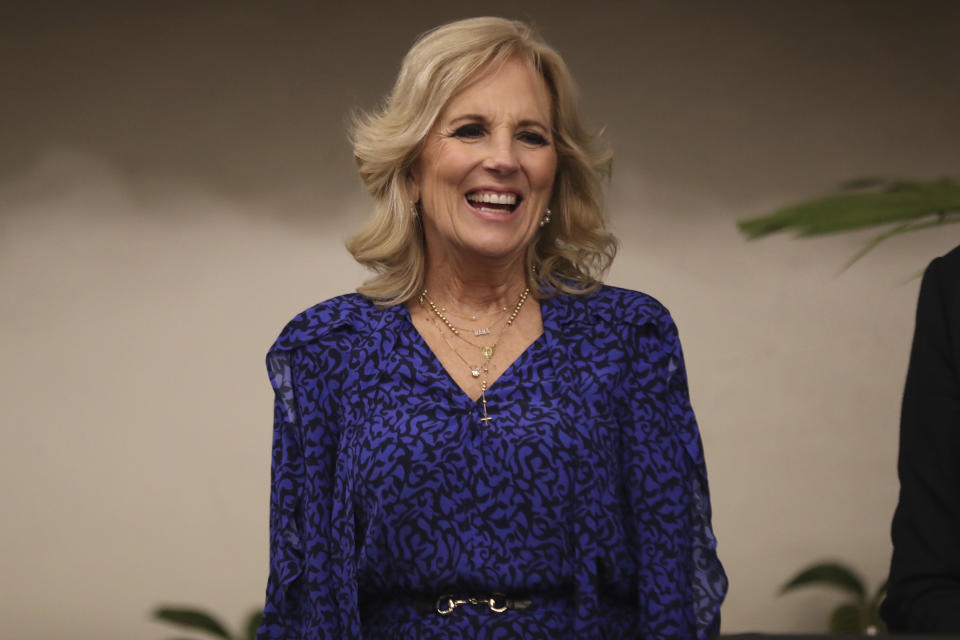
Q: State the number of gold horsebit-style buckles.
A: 1